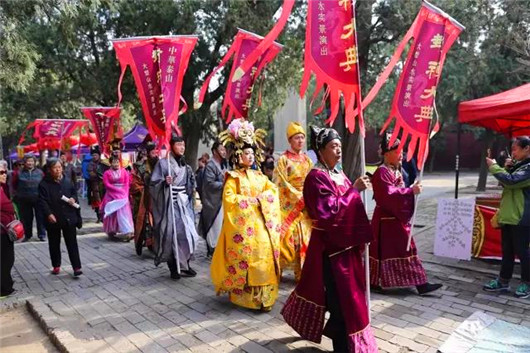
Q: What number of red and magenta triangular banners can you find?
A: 6